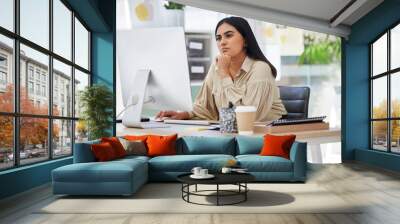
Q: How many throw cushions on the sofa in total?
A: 6